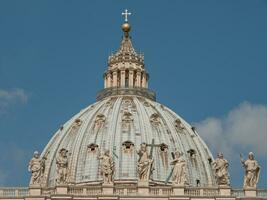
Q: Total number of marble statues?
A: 7